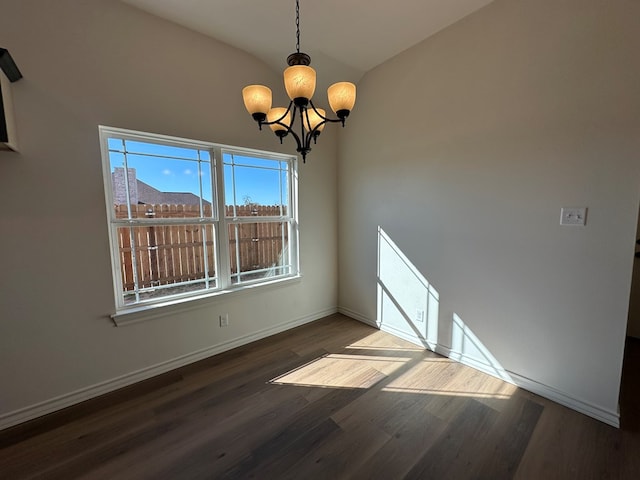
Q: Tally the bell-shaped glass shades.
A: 5